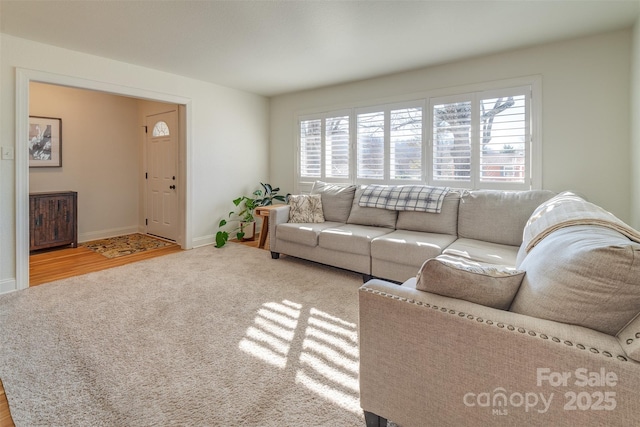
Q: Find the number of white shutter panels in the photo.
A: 6